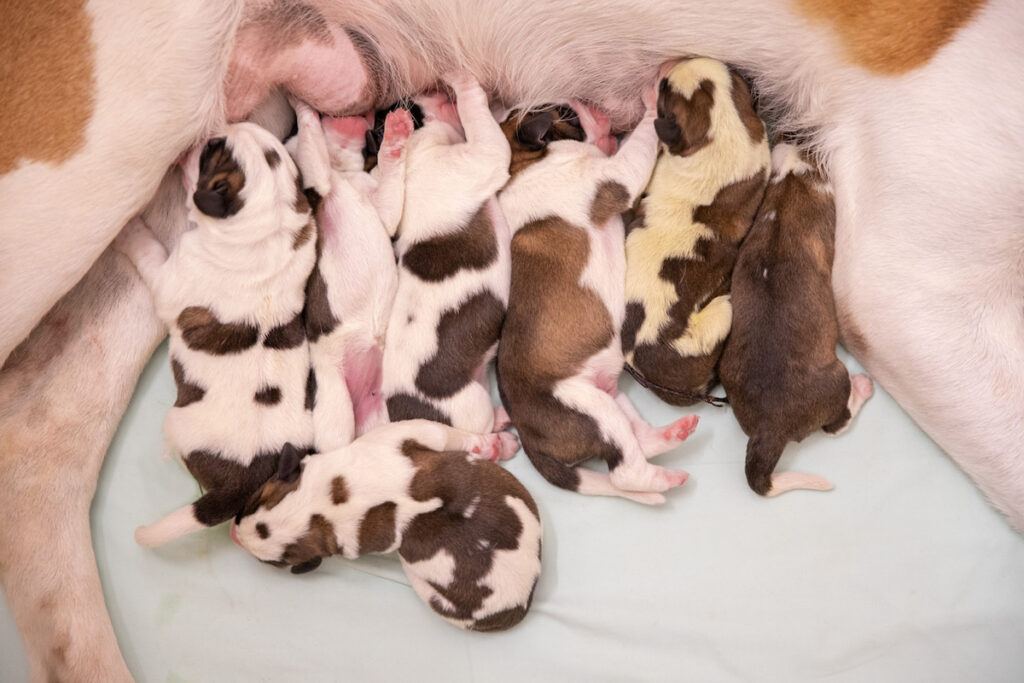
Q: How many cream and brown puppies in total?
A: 1